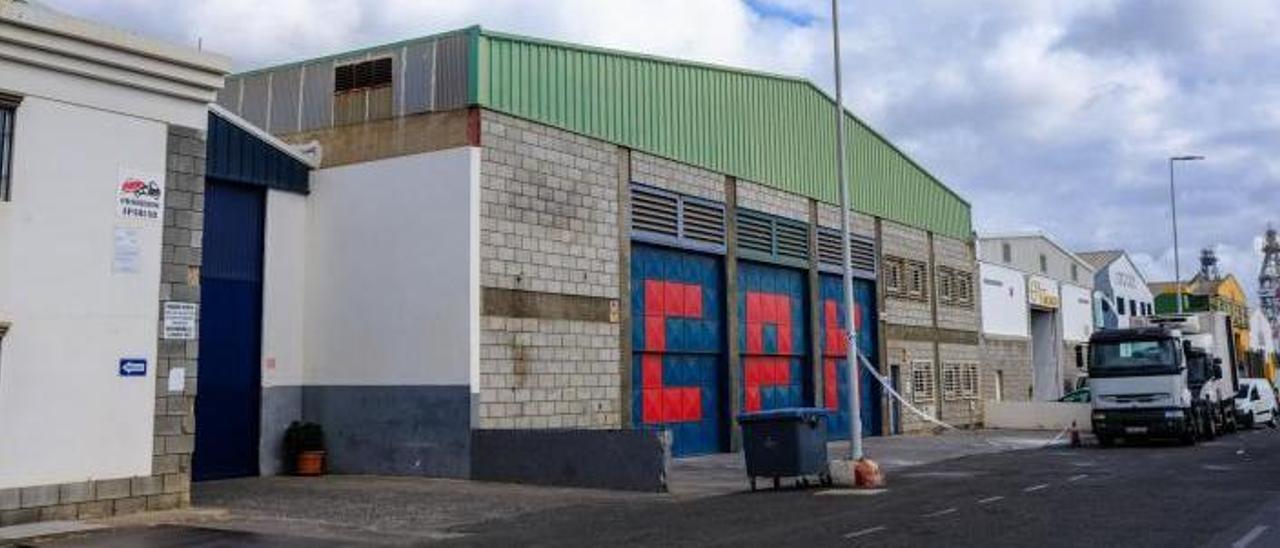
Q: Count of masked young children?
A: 0